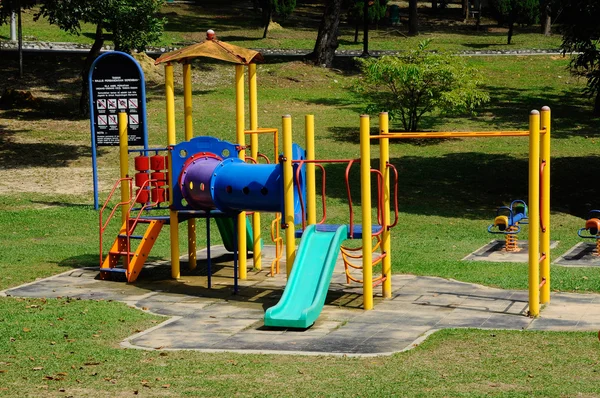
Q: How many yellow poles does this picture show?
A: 11